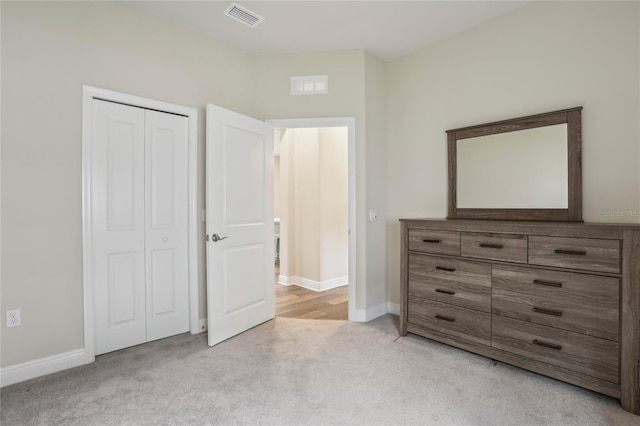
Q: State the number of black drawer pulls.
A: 9